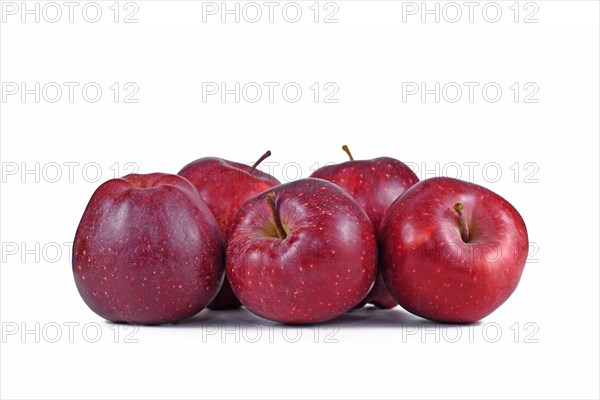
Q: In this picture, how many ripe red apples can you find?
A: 5